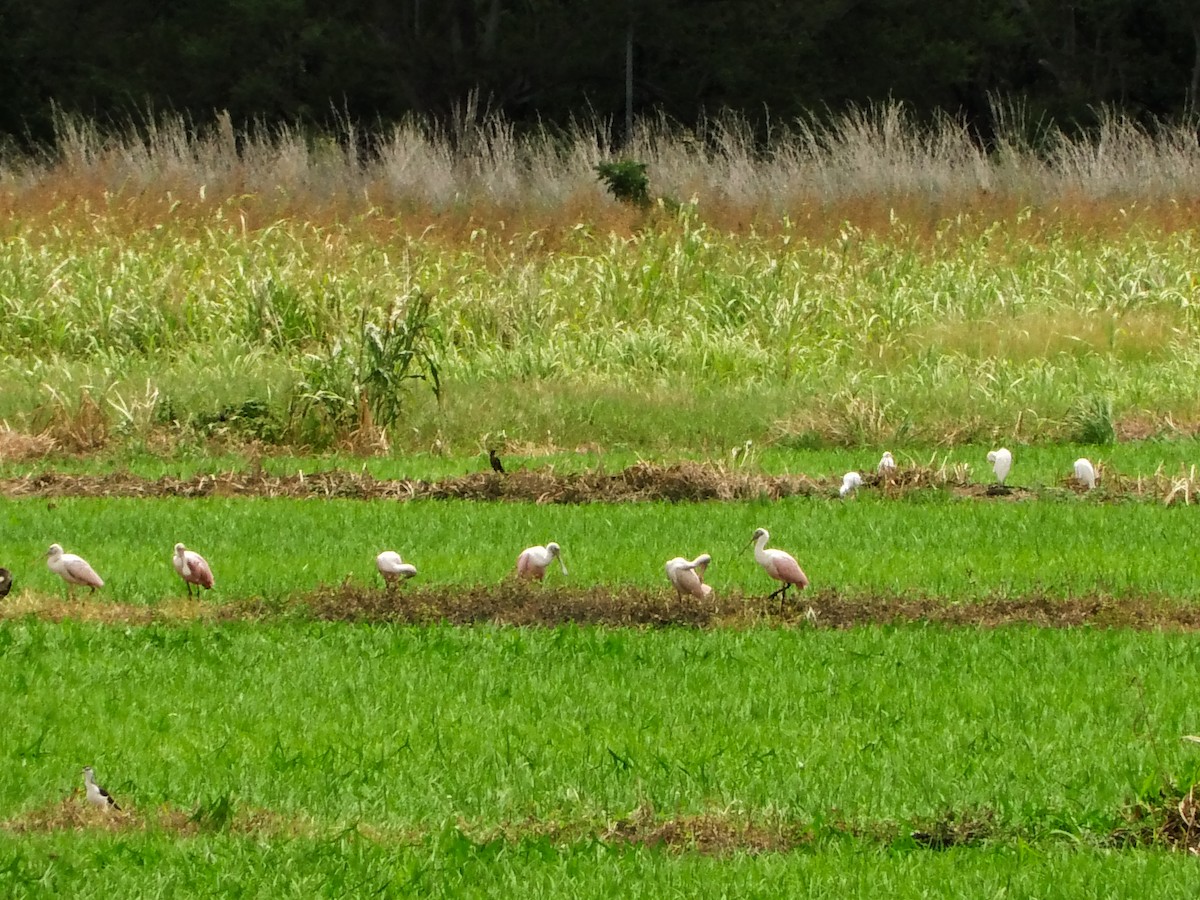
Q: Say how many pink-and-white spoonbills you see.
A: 6